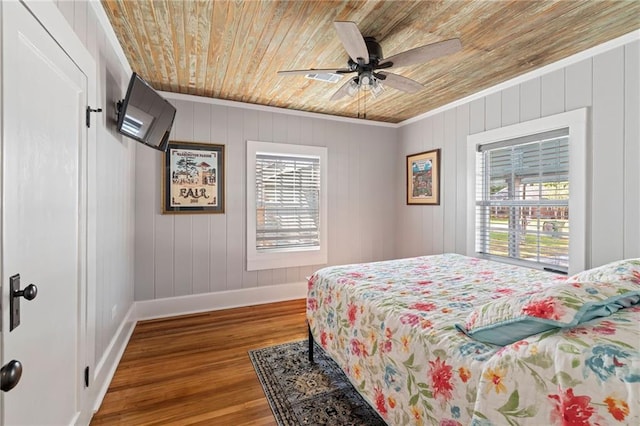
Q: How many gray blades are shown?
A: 5